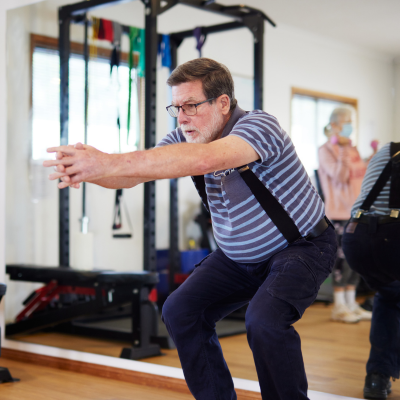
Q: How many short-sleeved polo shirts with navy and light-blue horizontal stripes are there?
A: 1